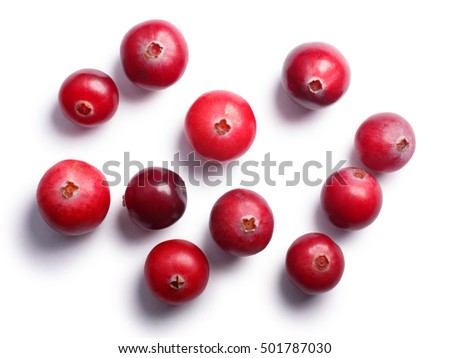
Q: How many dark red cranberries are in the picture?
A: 1